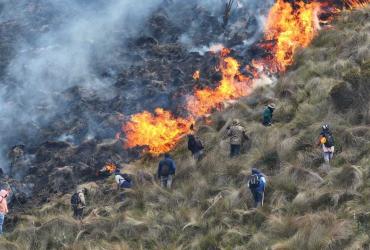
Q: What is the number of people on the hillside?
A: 9